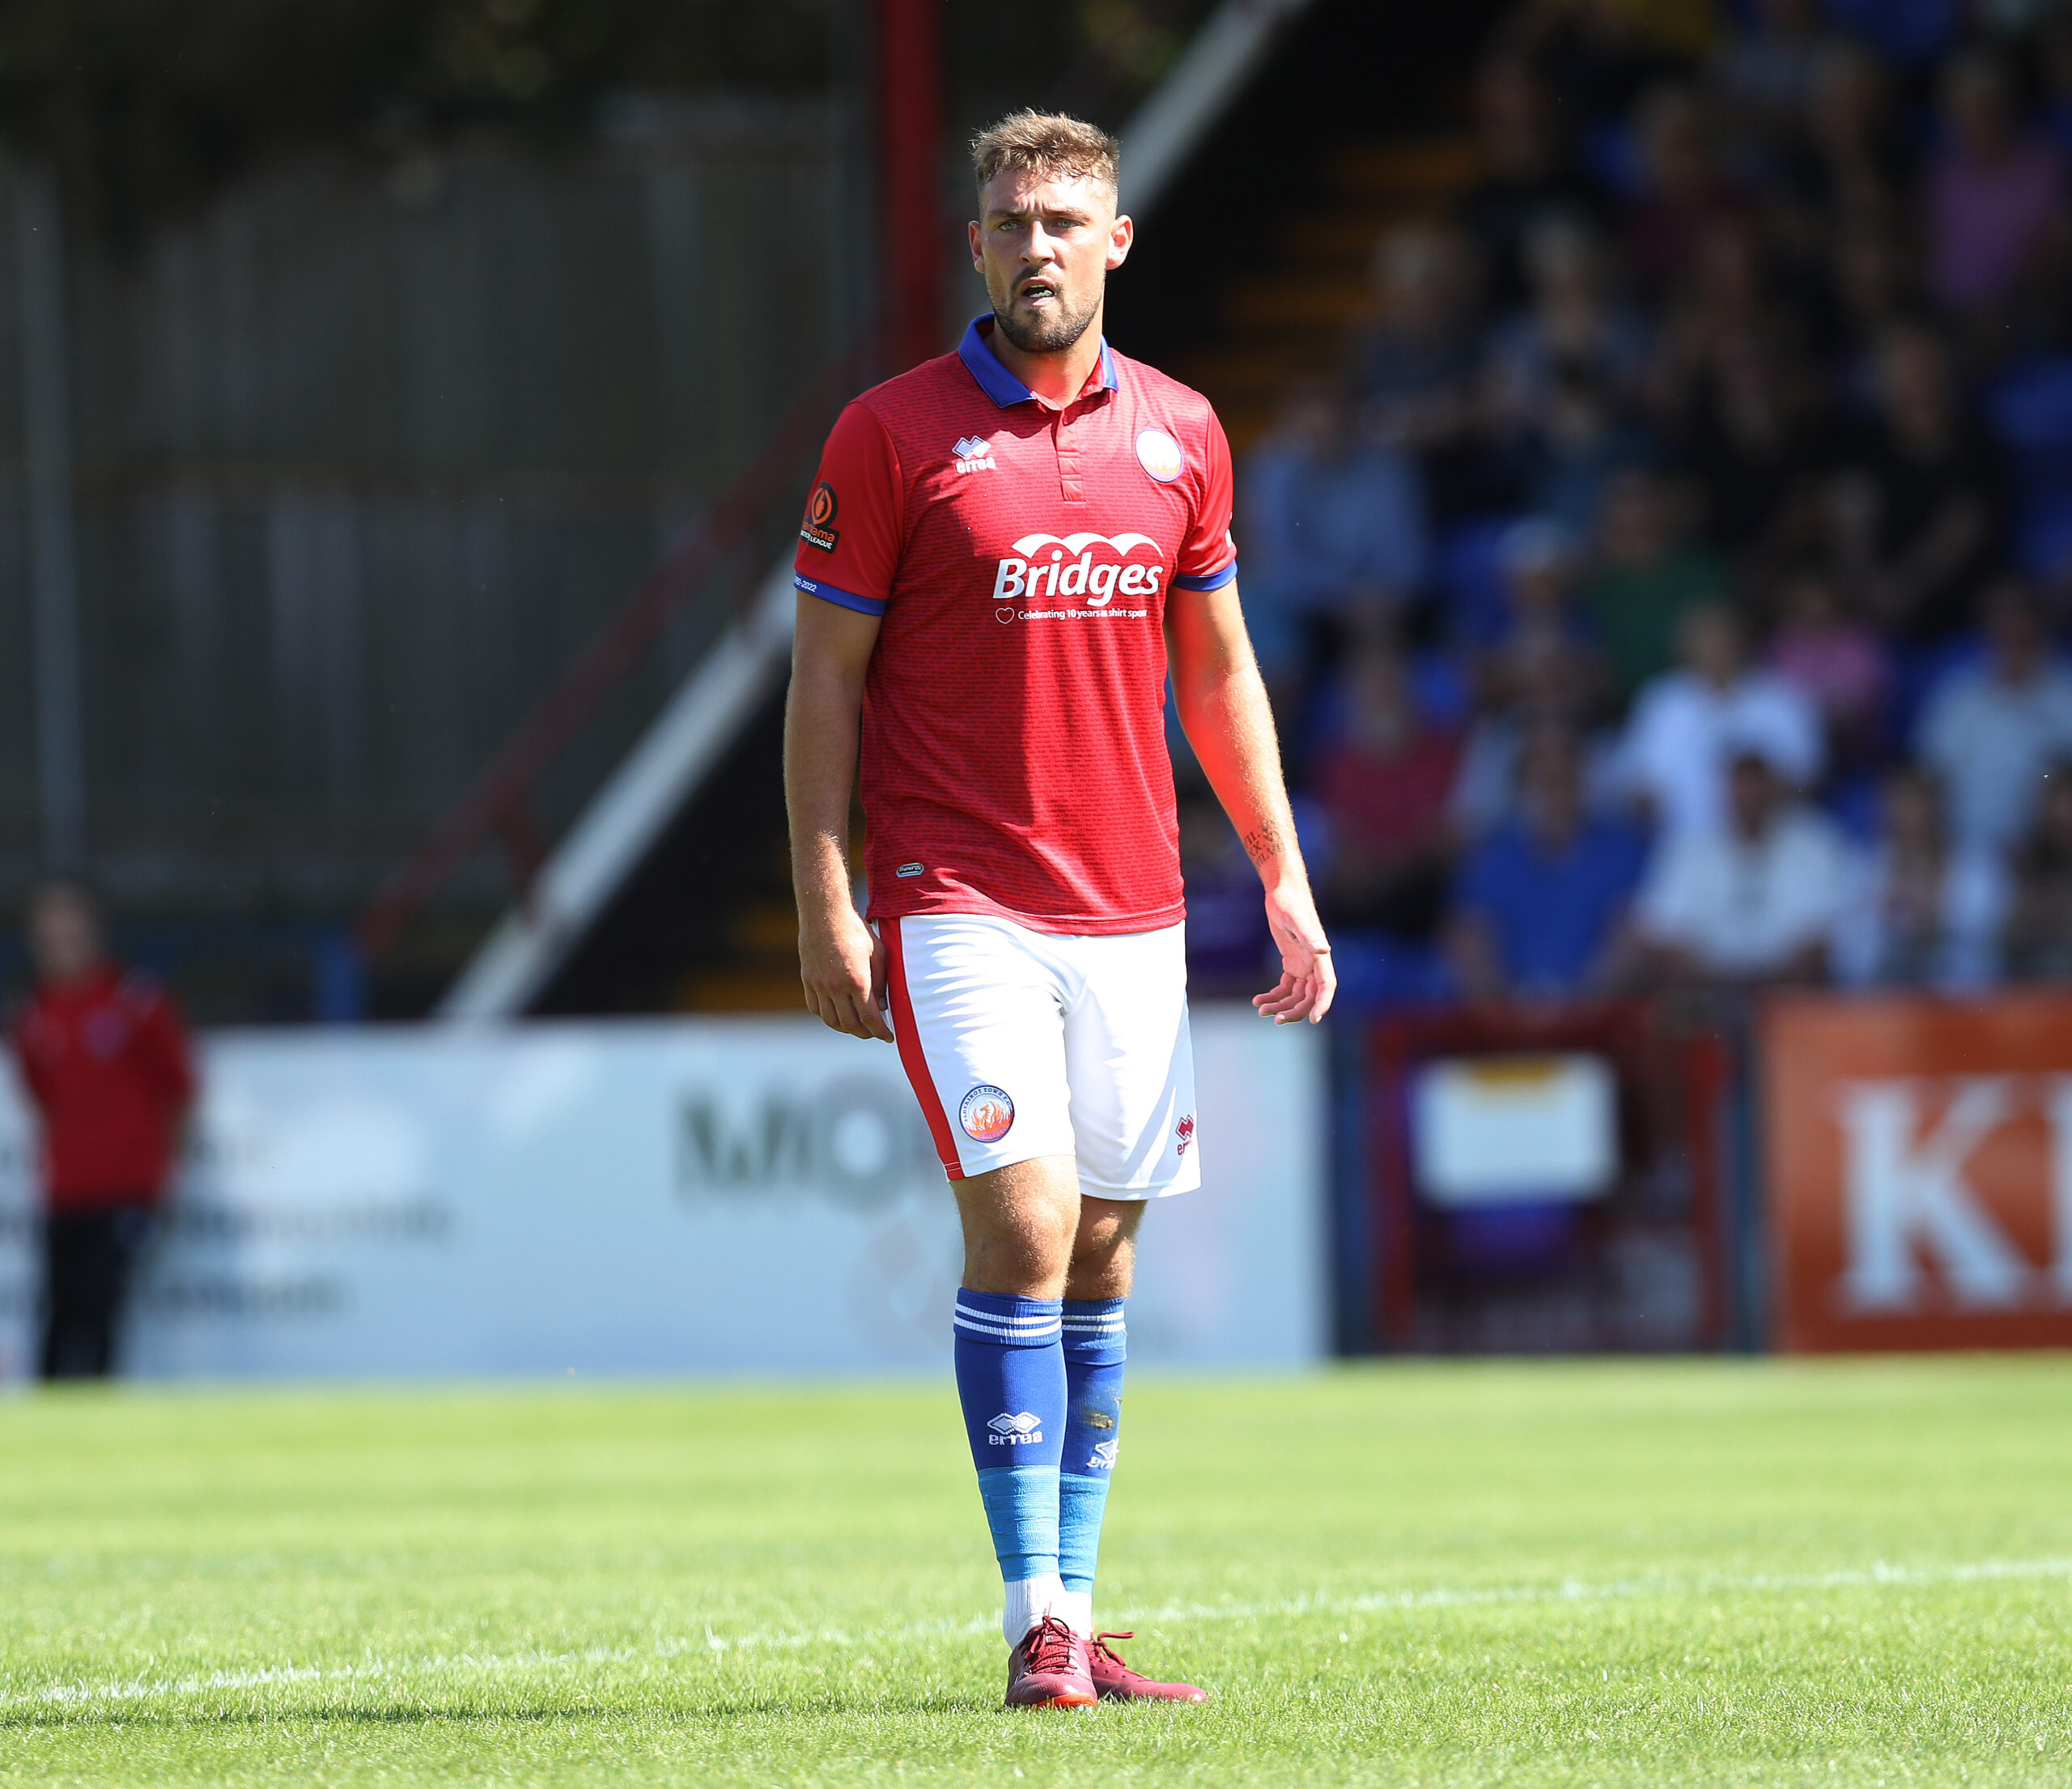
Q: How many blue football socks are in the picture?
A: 2